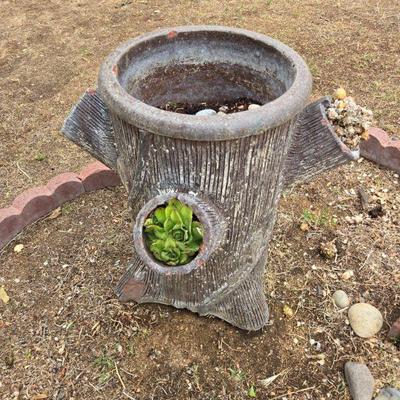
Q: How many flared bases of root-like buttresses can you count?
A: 2